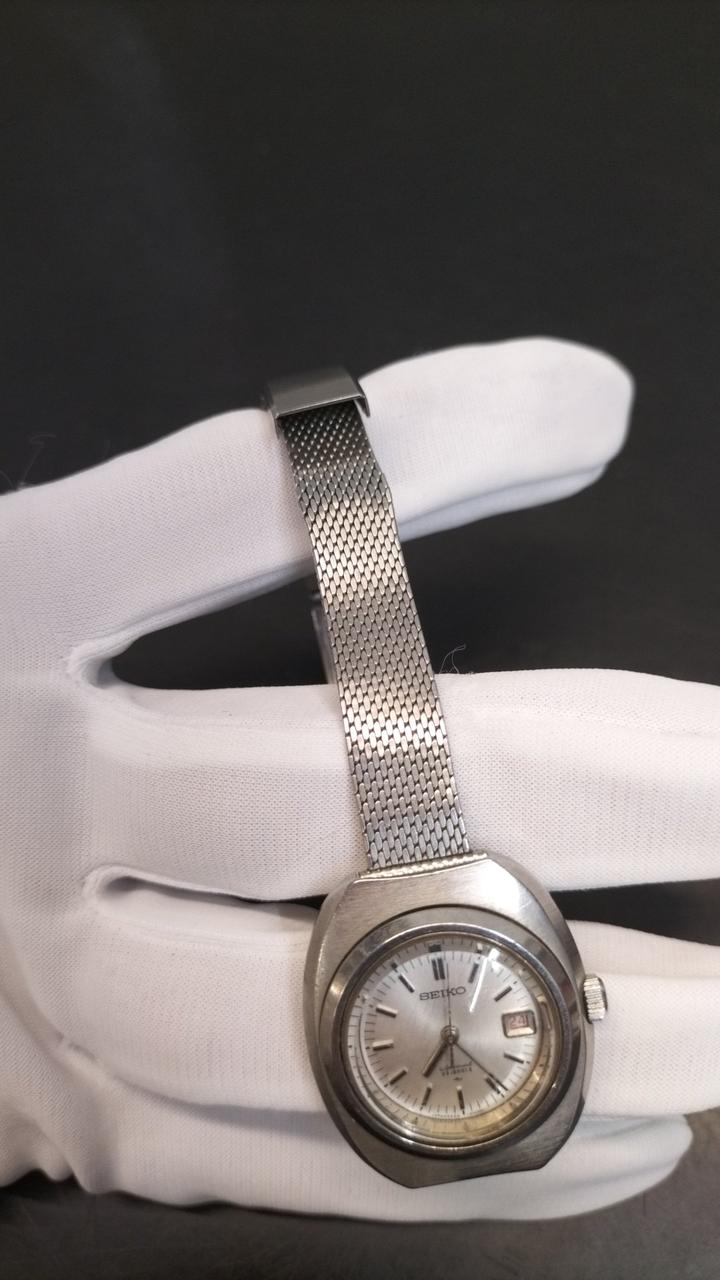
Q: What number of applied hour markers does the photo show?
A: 11